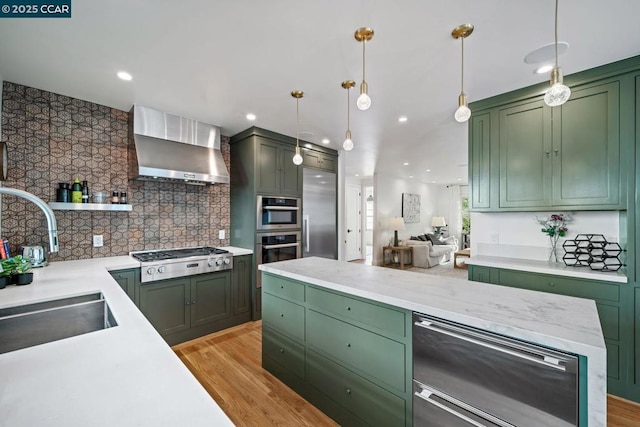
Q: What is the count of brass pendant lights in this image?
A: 5